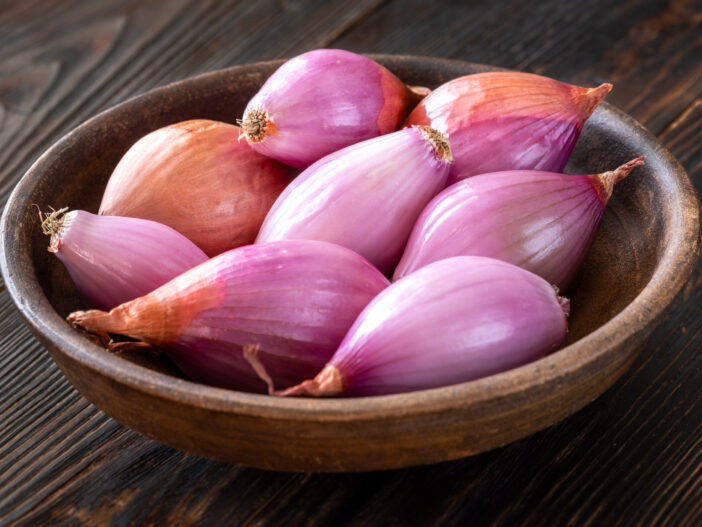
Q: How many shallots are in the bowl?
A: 8